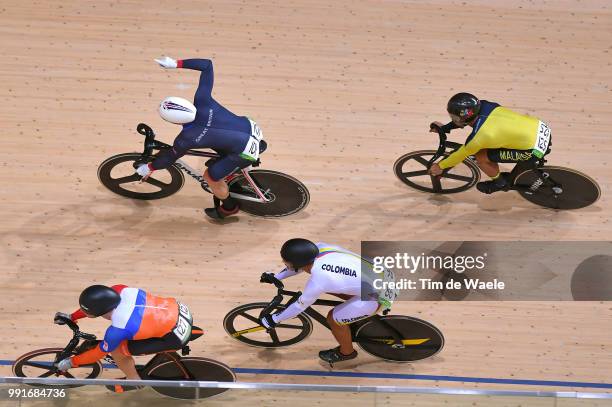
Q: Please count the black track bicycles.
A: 3